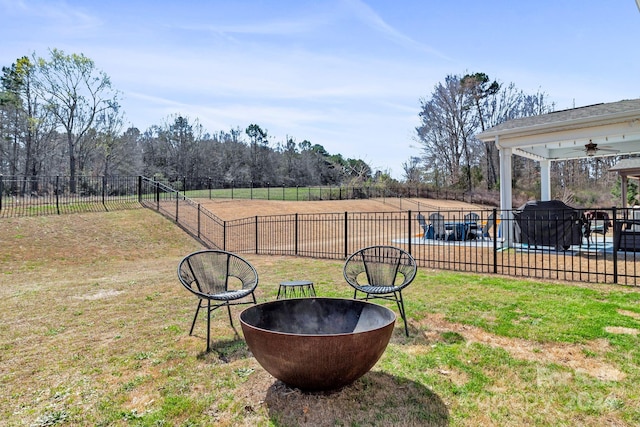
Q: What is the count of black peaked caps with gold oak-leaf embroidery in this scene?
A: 0